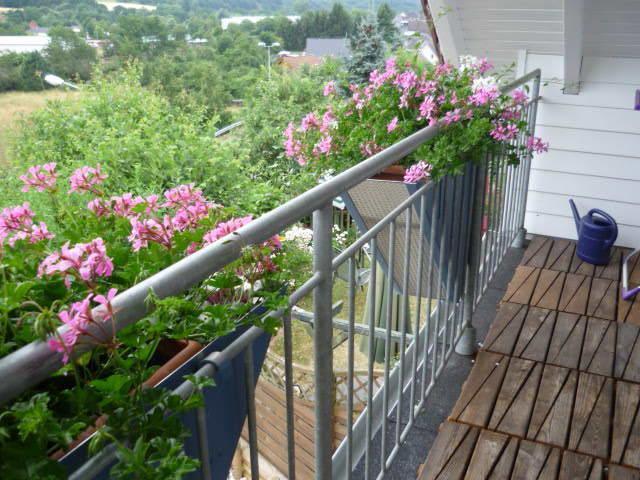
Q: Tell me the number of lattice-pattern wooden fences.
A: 1